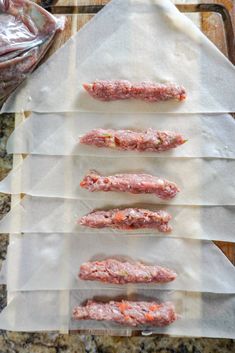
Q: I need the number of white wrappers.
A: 6